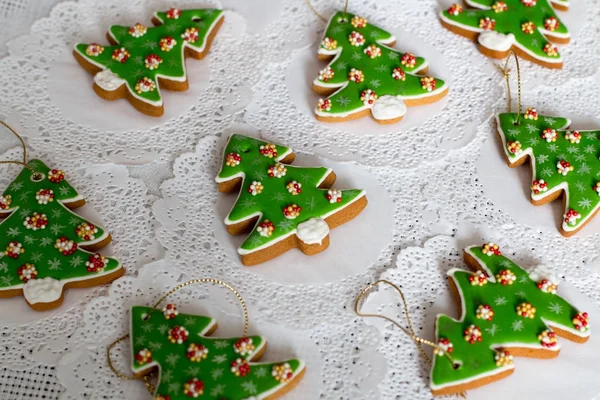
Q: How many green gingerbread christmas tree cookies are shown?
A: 8